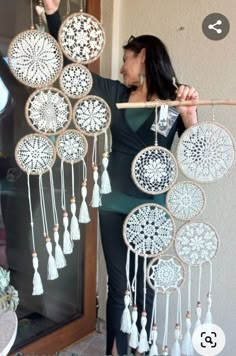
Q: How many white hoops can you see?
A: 13